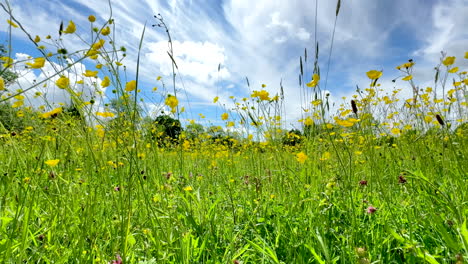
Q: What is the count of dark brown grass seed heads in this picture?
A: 2